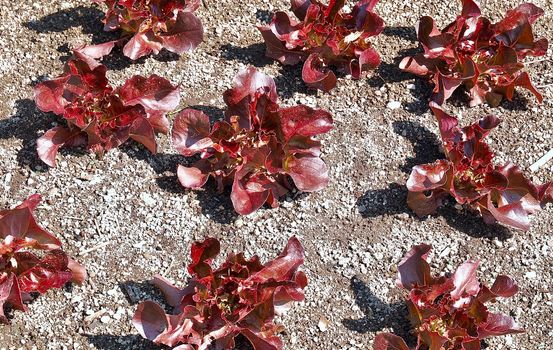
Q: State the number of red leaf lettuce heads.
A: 9